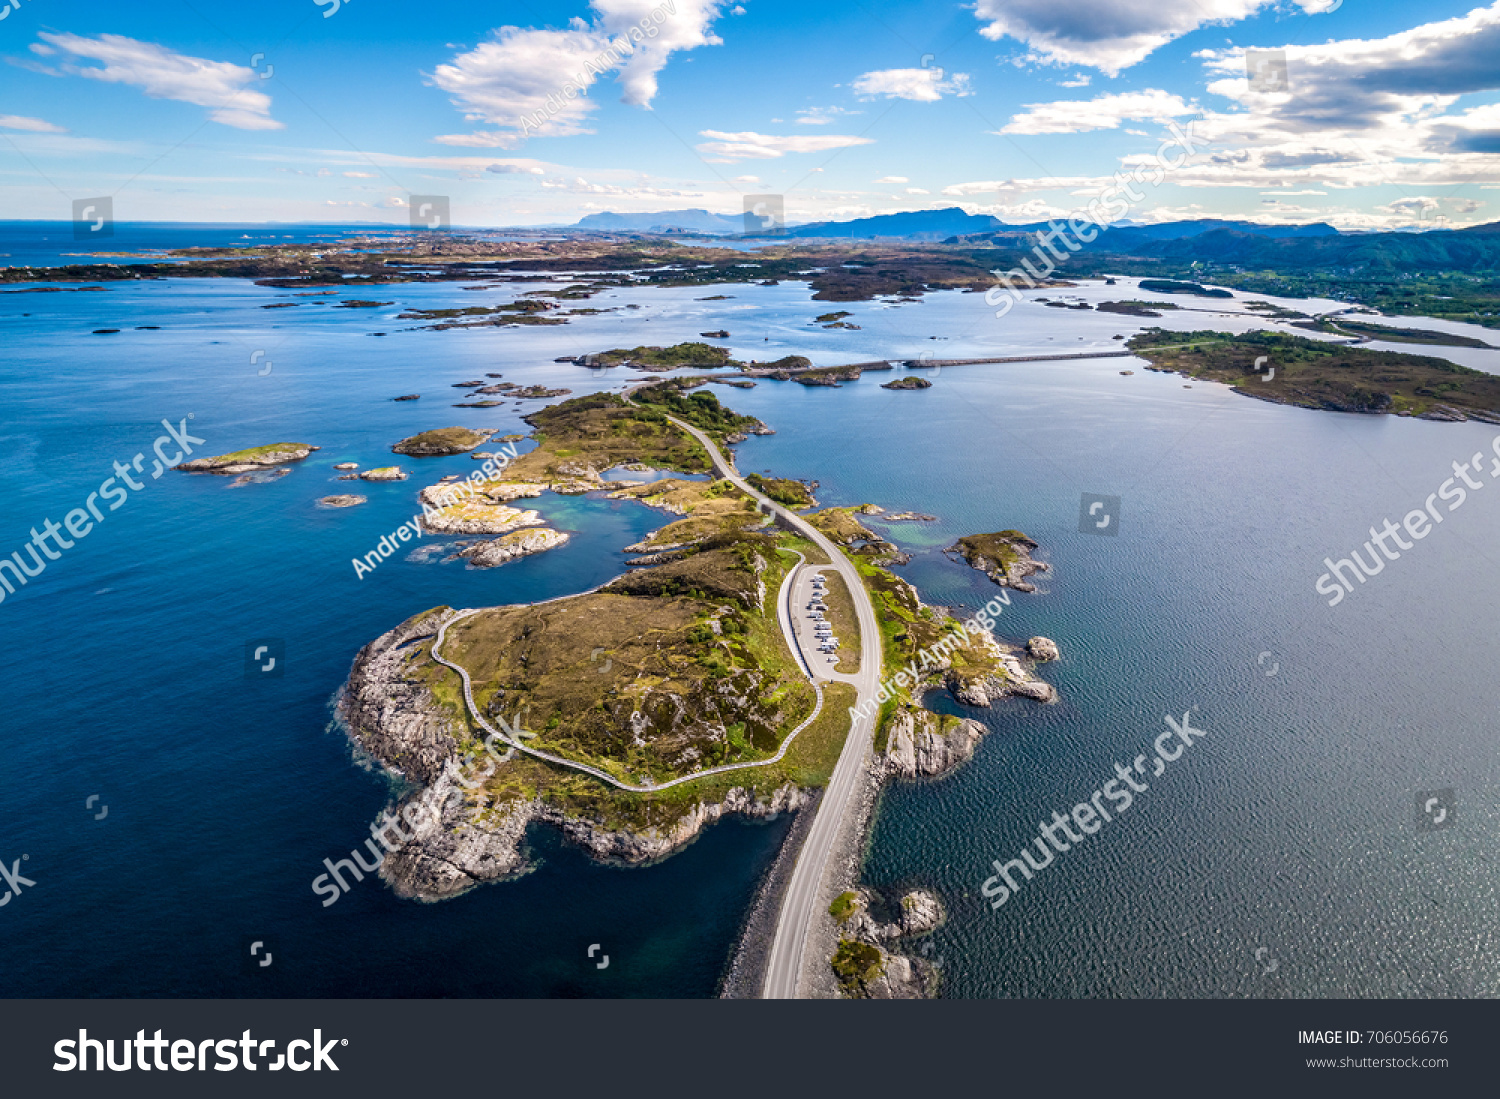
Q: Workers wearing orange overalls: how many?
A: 0